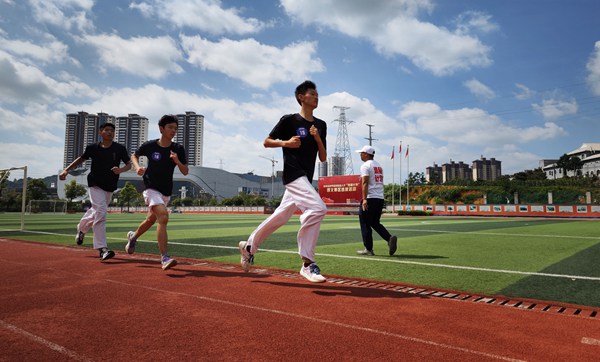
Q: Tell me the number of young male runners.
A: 3